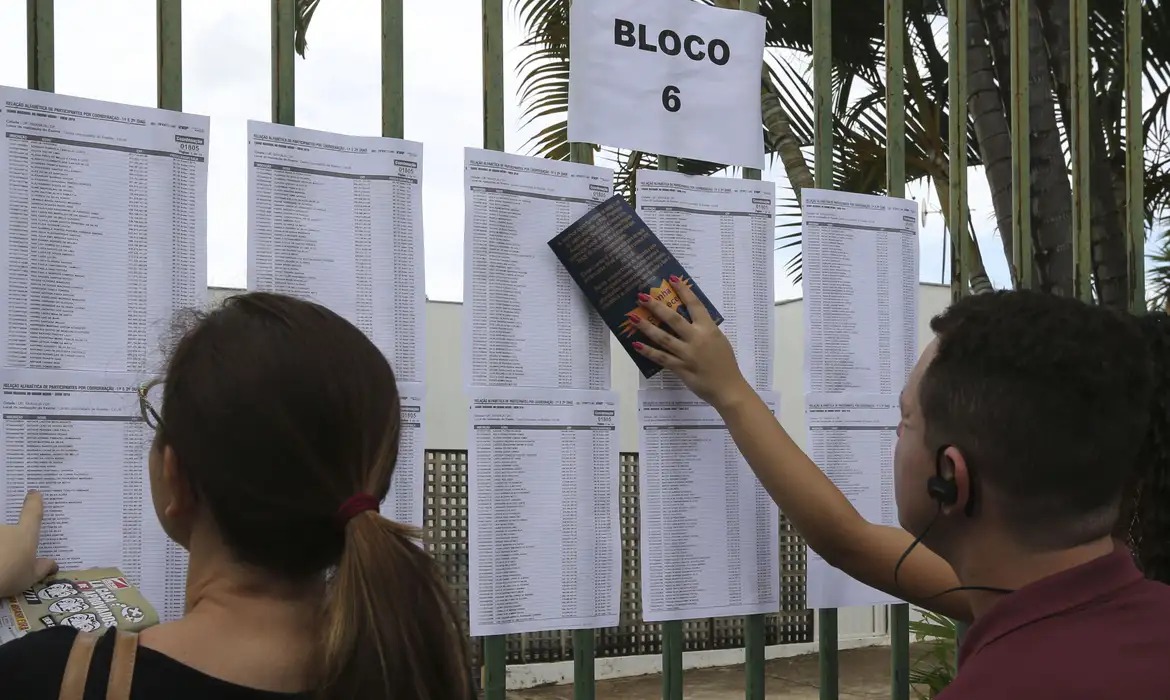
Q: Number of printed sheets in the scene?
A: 11